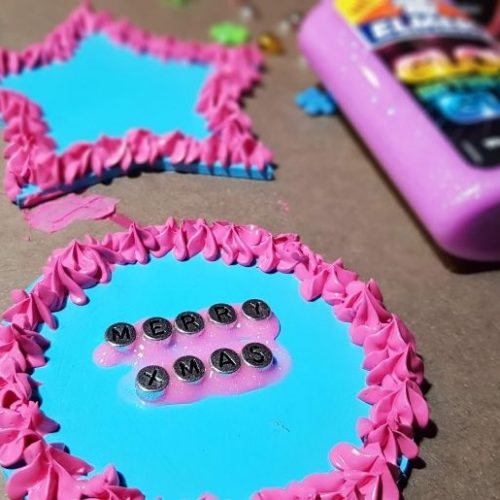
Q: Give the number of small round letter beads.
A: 9